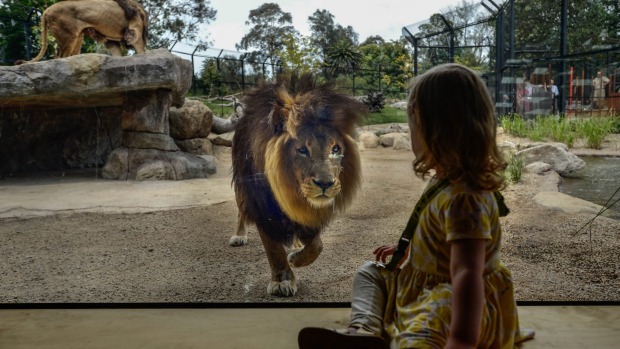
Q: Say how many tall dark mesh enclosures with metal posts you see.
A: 1